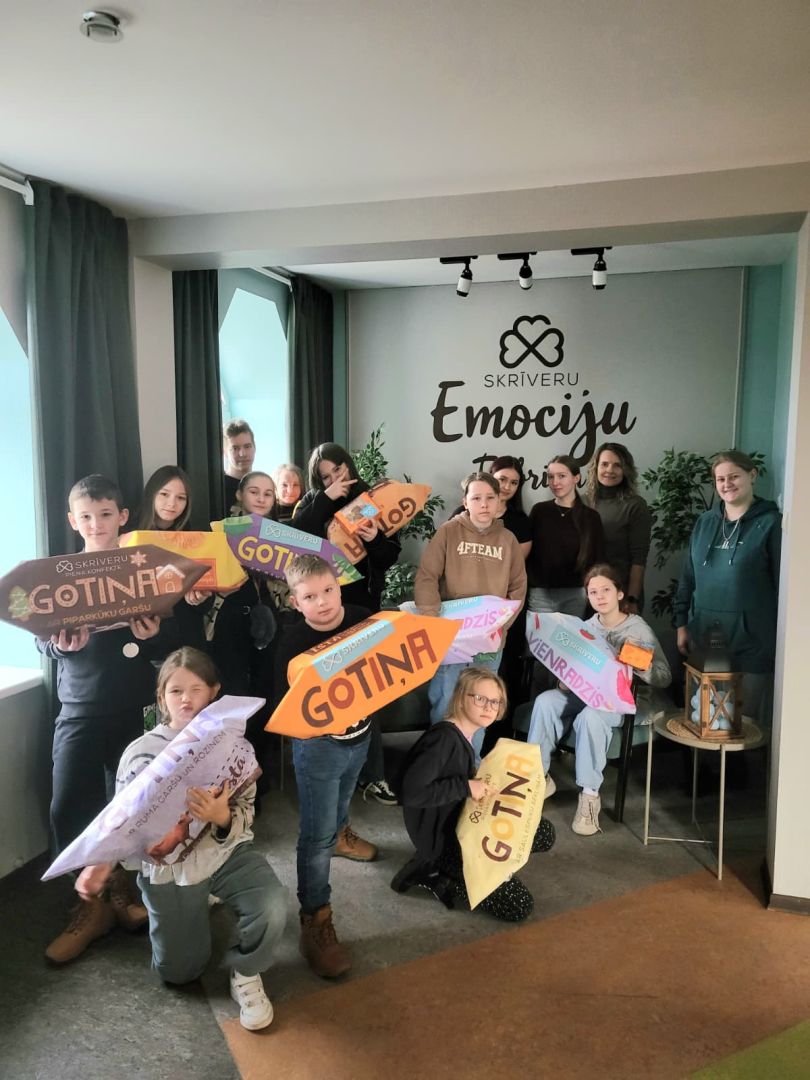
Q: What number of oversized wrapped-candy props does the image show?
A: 9